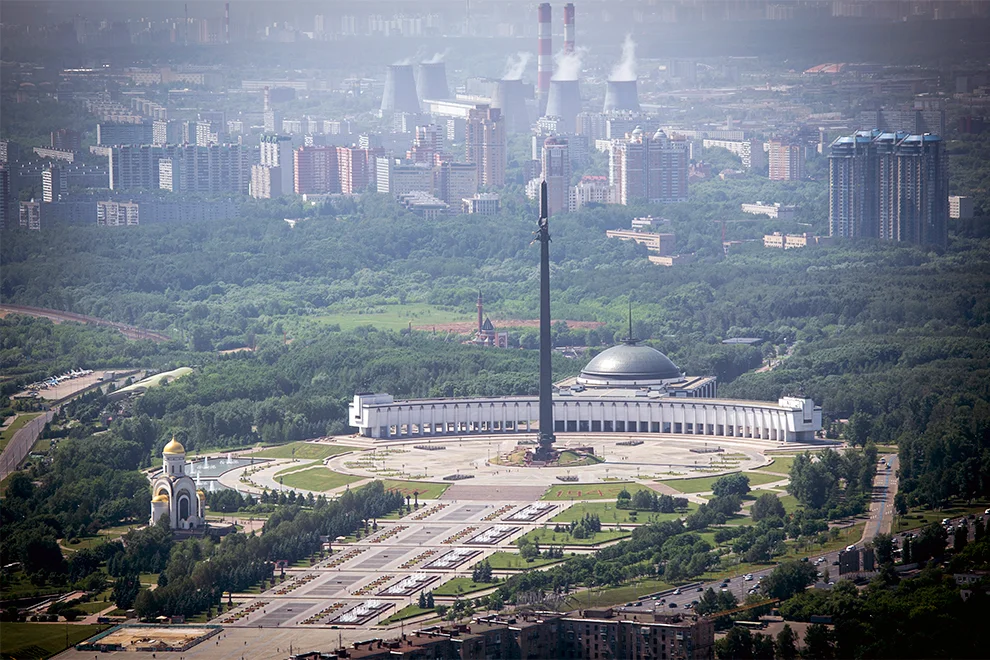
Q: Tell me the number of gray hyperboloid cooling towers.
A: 5